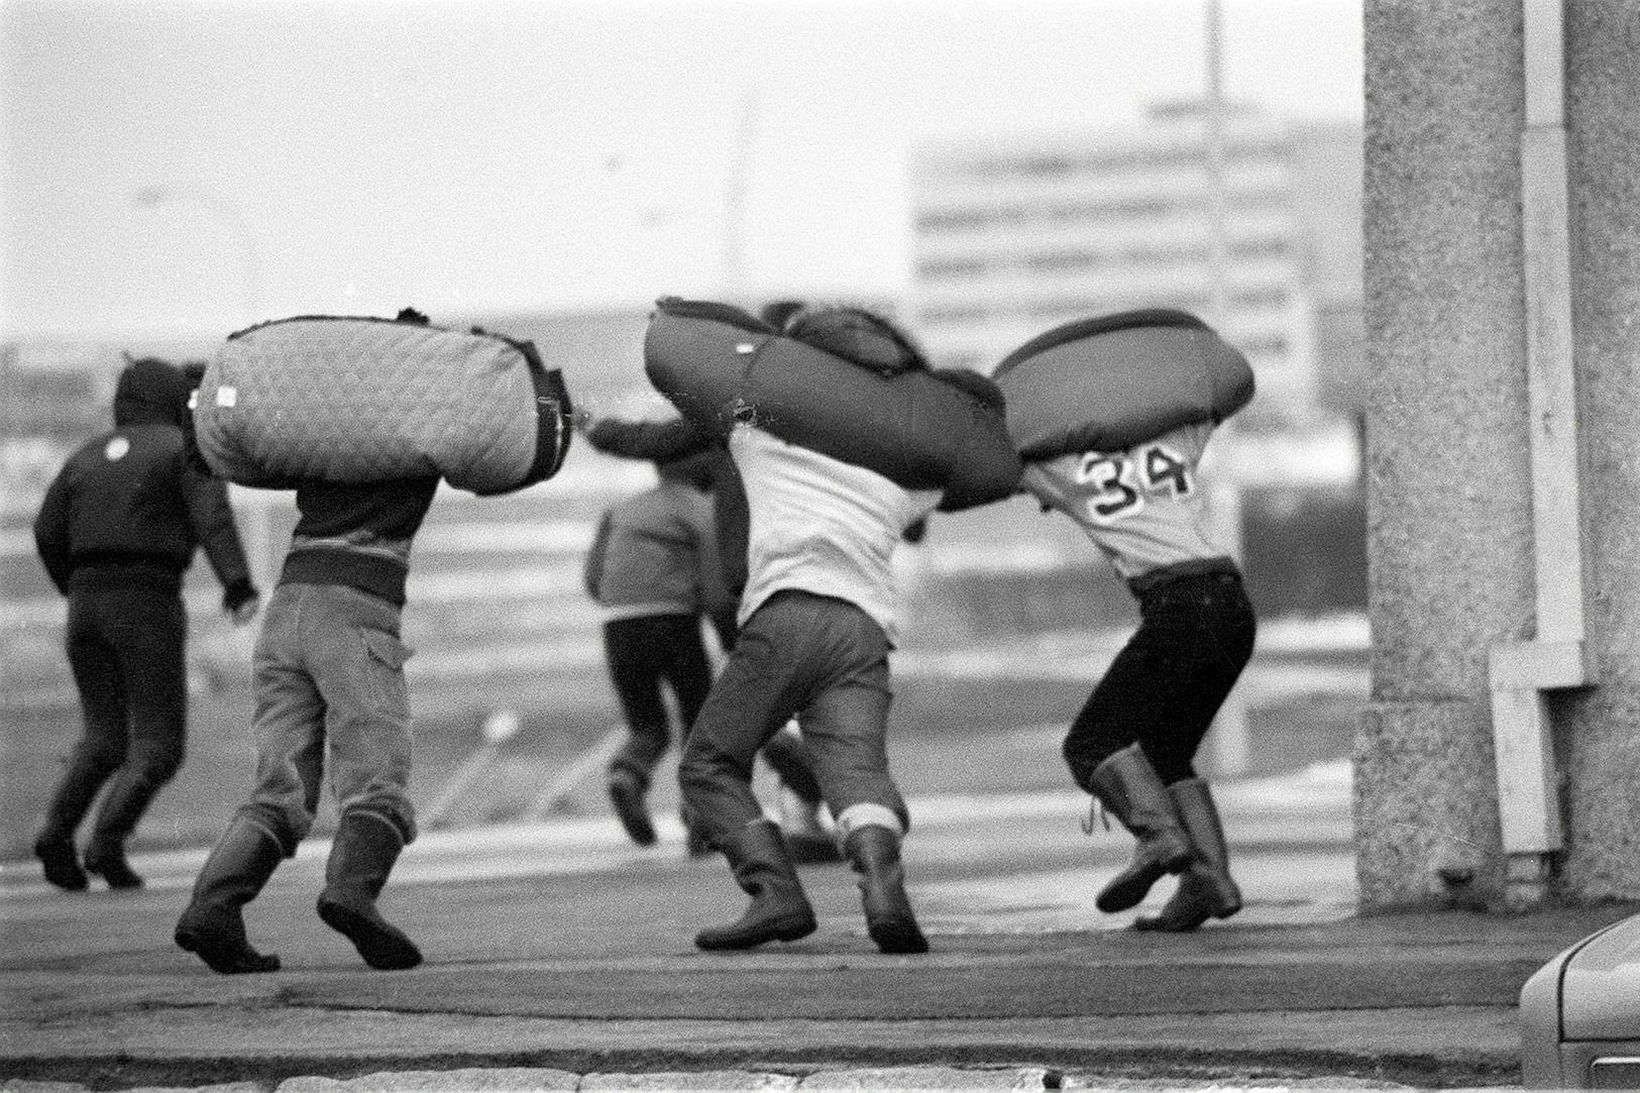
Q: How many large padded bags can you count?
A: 3